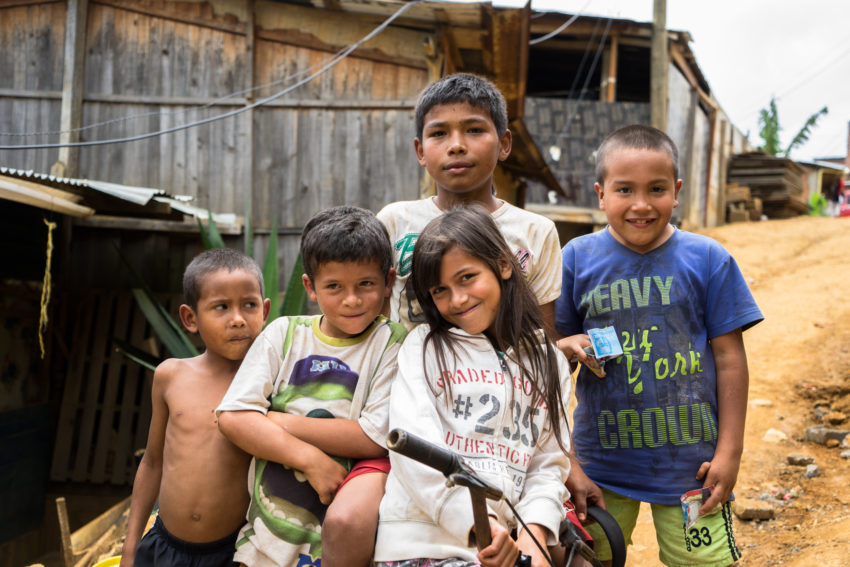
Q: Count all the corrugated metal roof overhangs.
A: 1